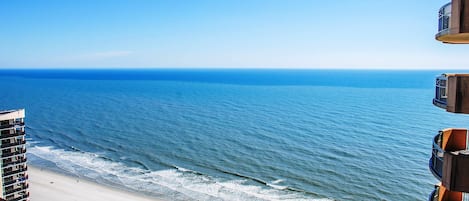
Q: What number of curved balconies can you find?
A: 4